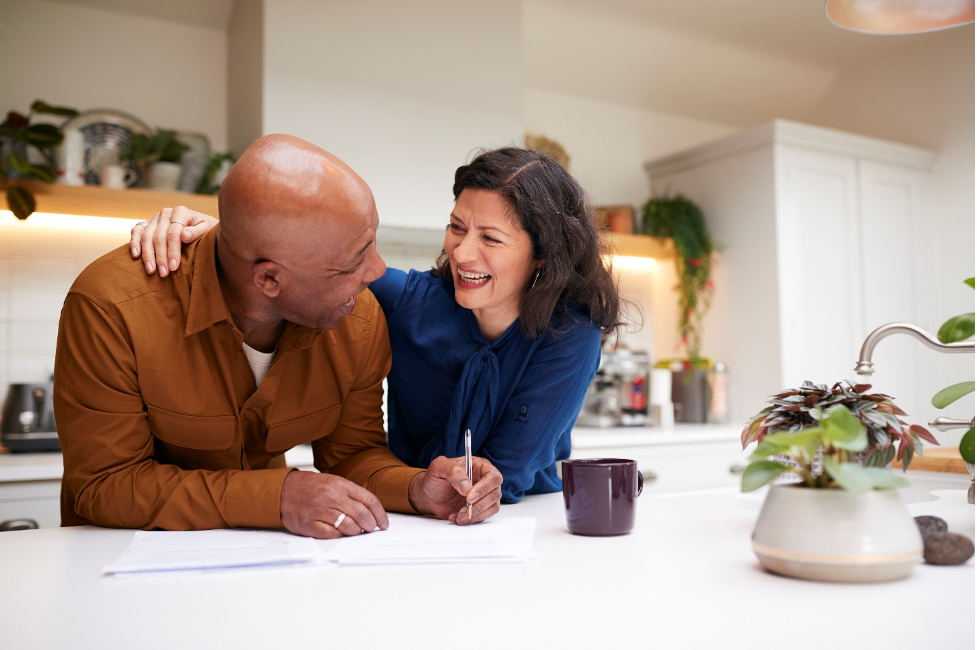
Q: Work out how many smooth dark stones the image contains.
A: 2